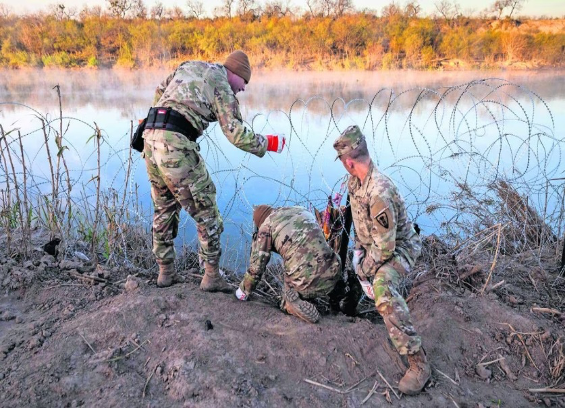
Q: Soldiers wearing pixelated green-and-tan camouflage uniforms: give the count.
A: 3